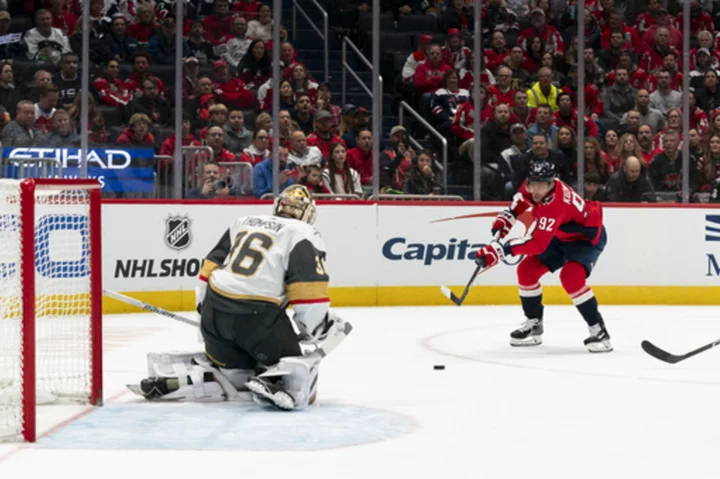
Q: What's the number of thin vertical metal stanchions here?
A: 7